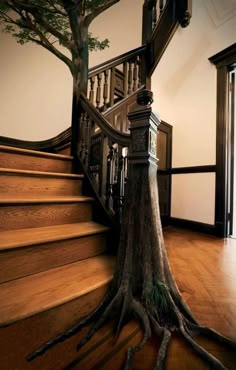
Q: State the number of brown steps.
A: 5